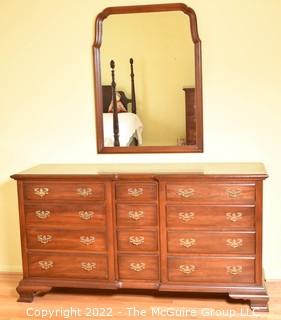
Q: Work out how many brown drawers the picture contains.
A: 12